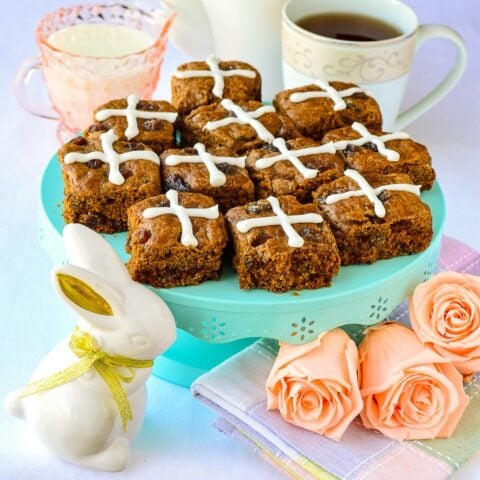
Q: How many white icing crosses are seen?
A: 11